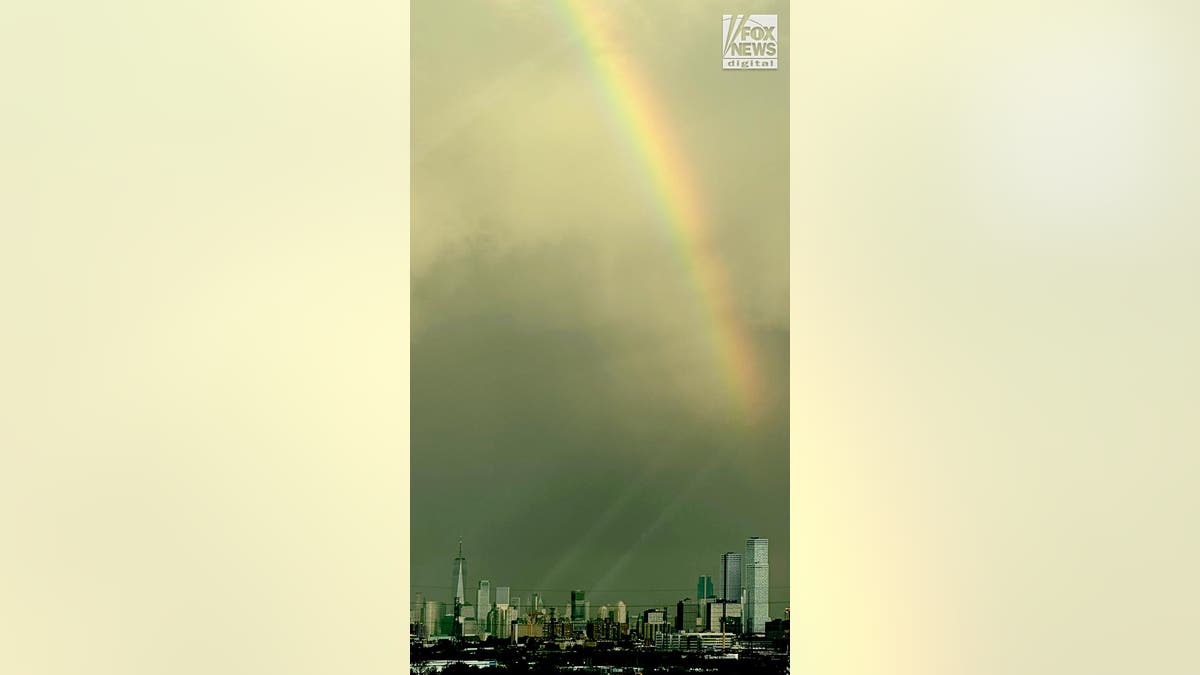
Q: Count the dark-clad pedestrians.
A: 0